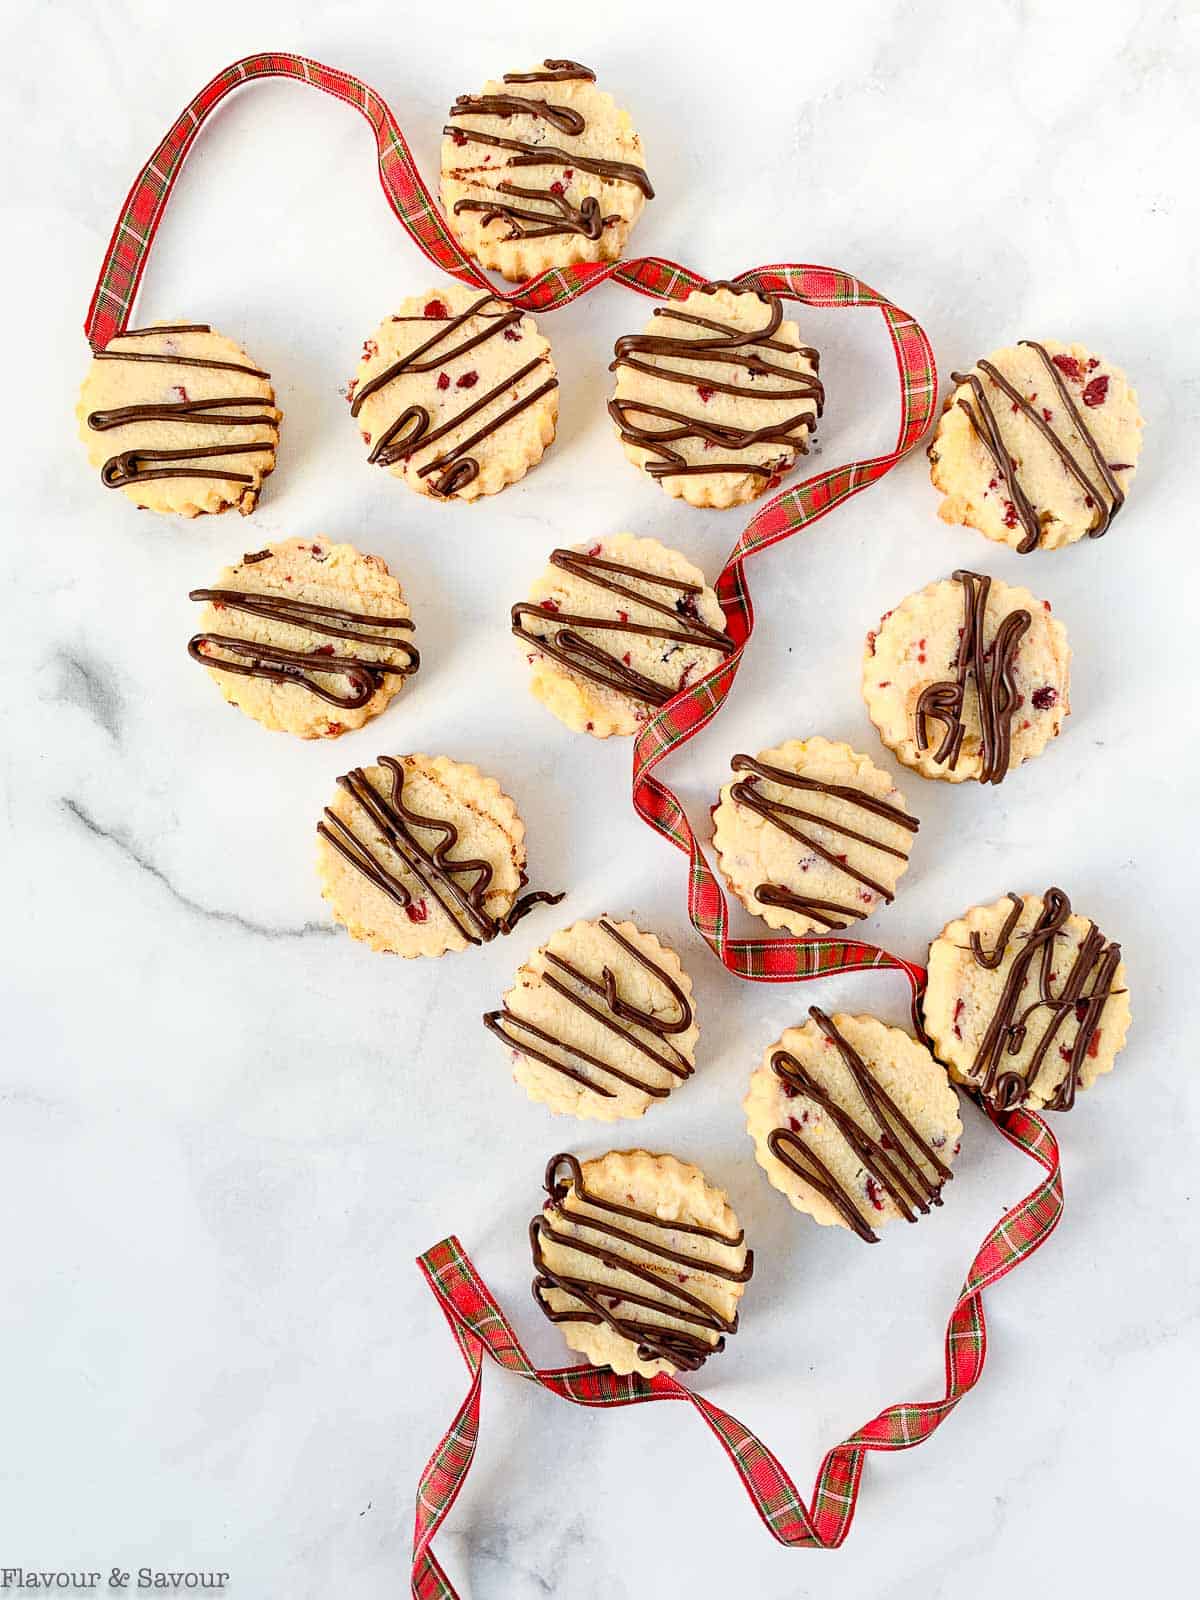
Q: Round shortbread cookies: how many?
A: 14